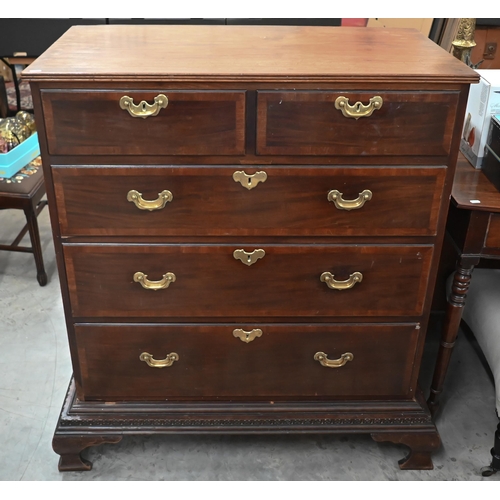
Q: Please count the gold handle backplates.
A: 8